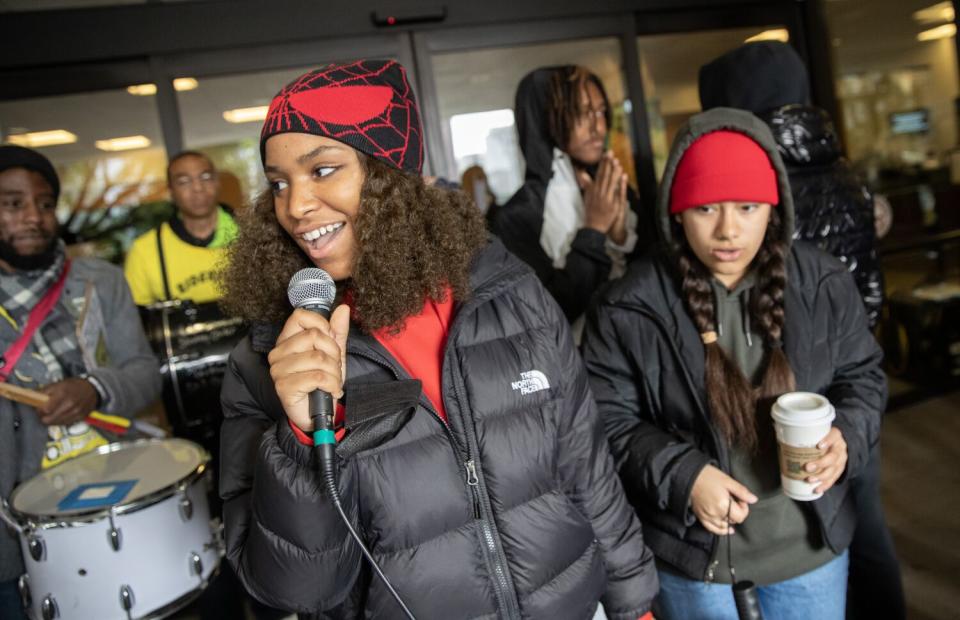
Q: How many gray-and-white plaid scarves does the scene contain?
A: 1